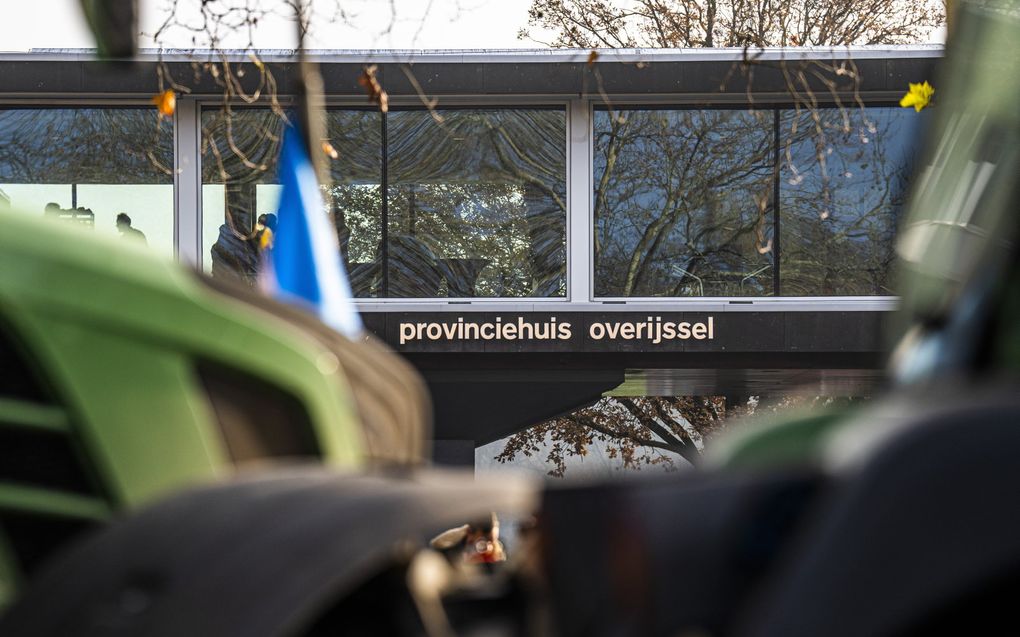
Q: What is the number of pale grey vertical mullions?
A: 2